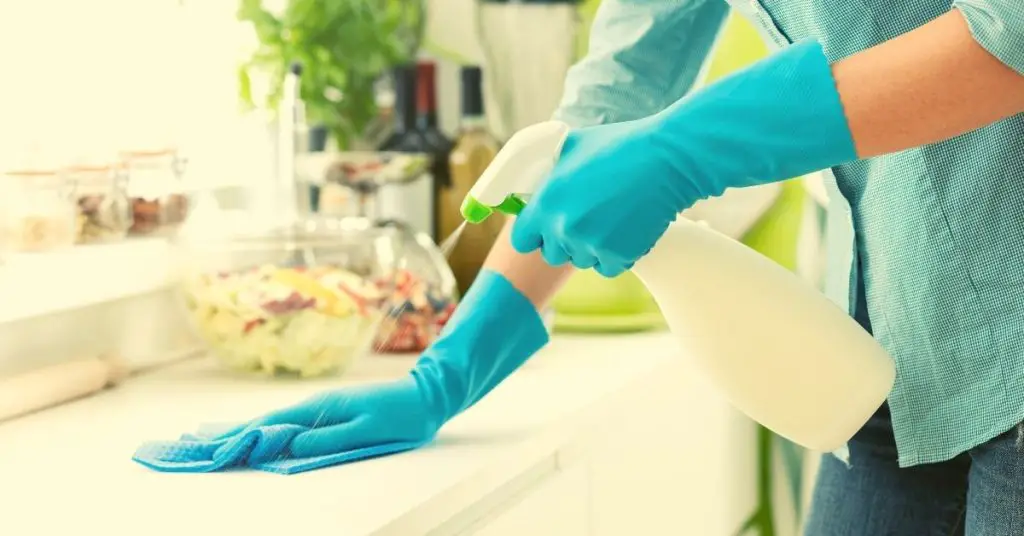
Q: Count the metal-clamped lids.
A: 3